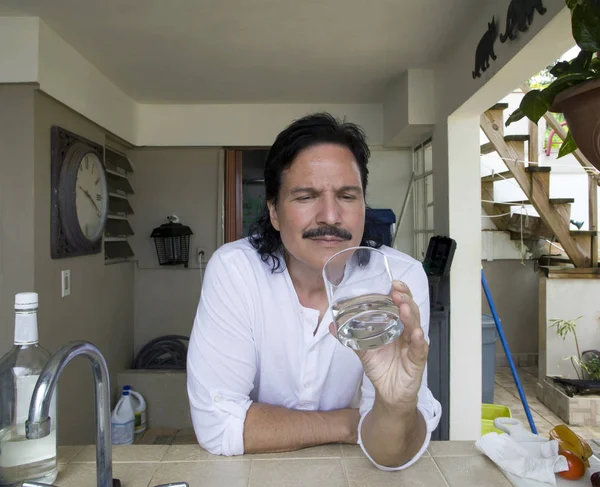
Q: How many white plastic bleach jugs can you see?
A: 2